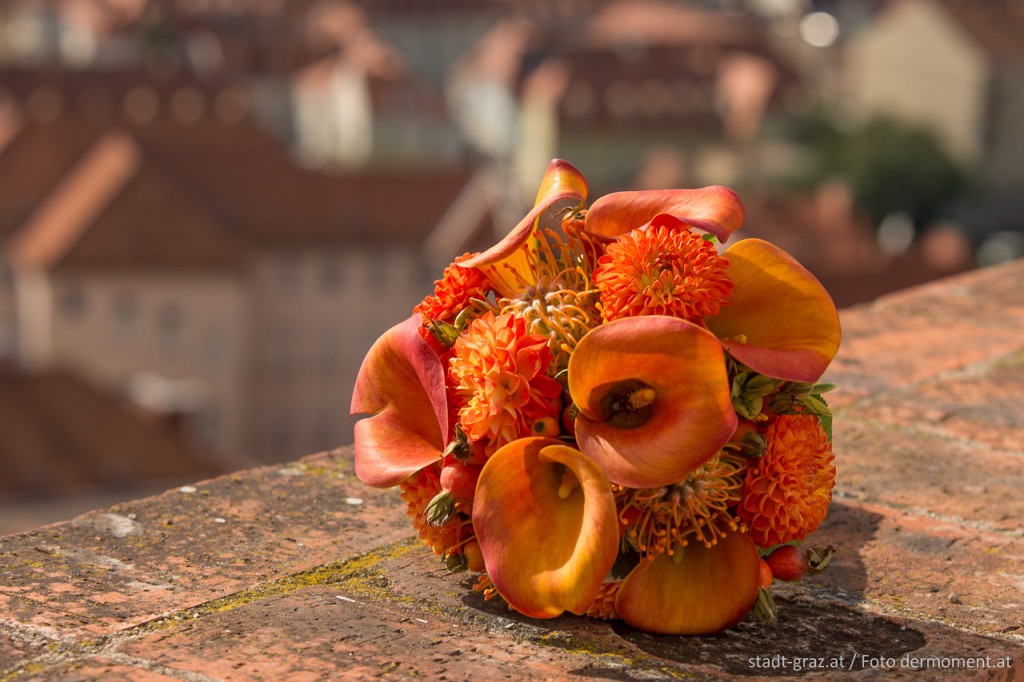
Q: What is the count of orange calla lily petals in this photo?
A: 7